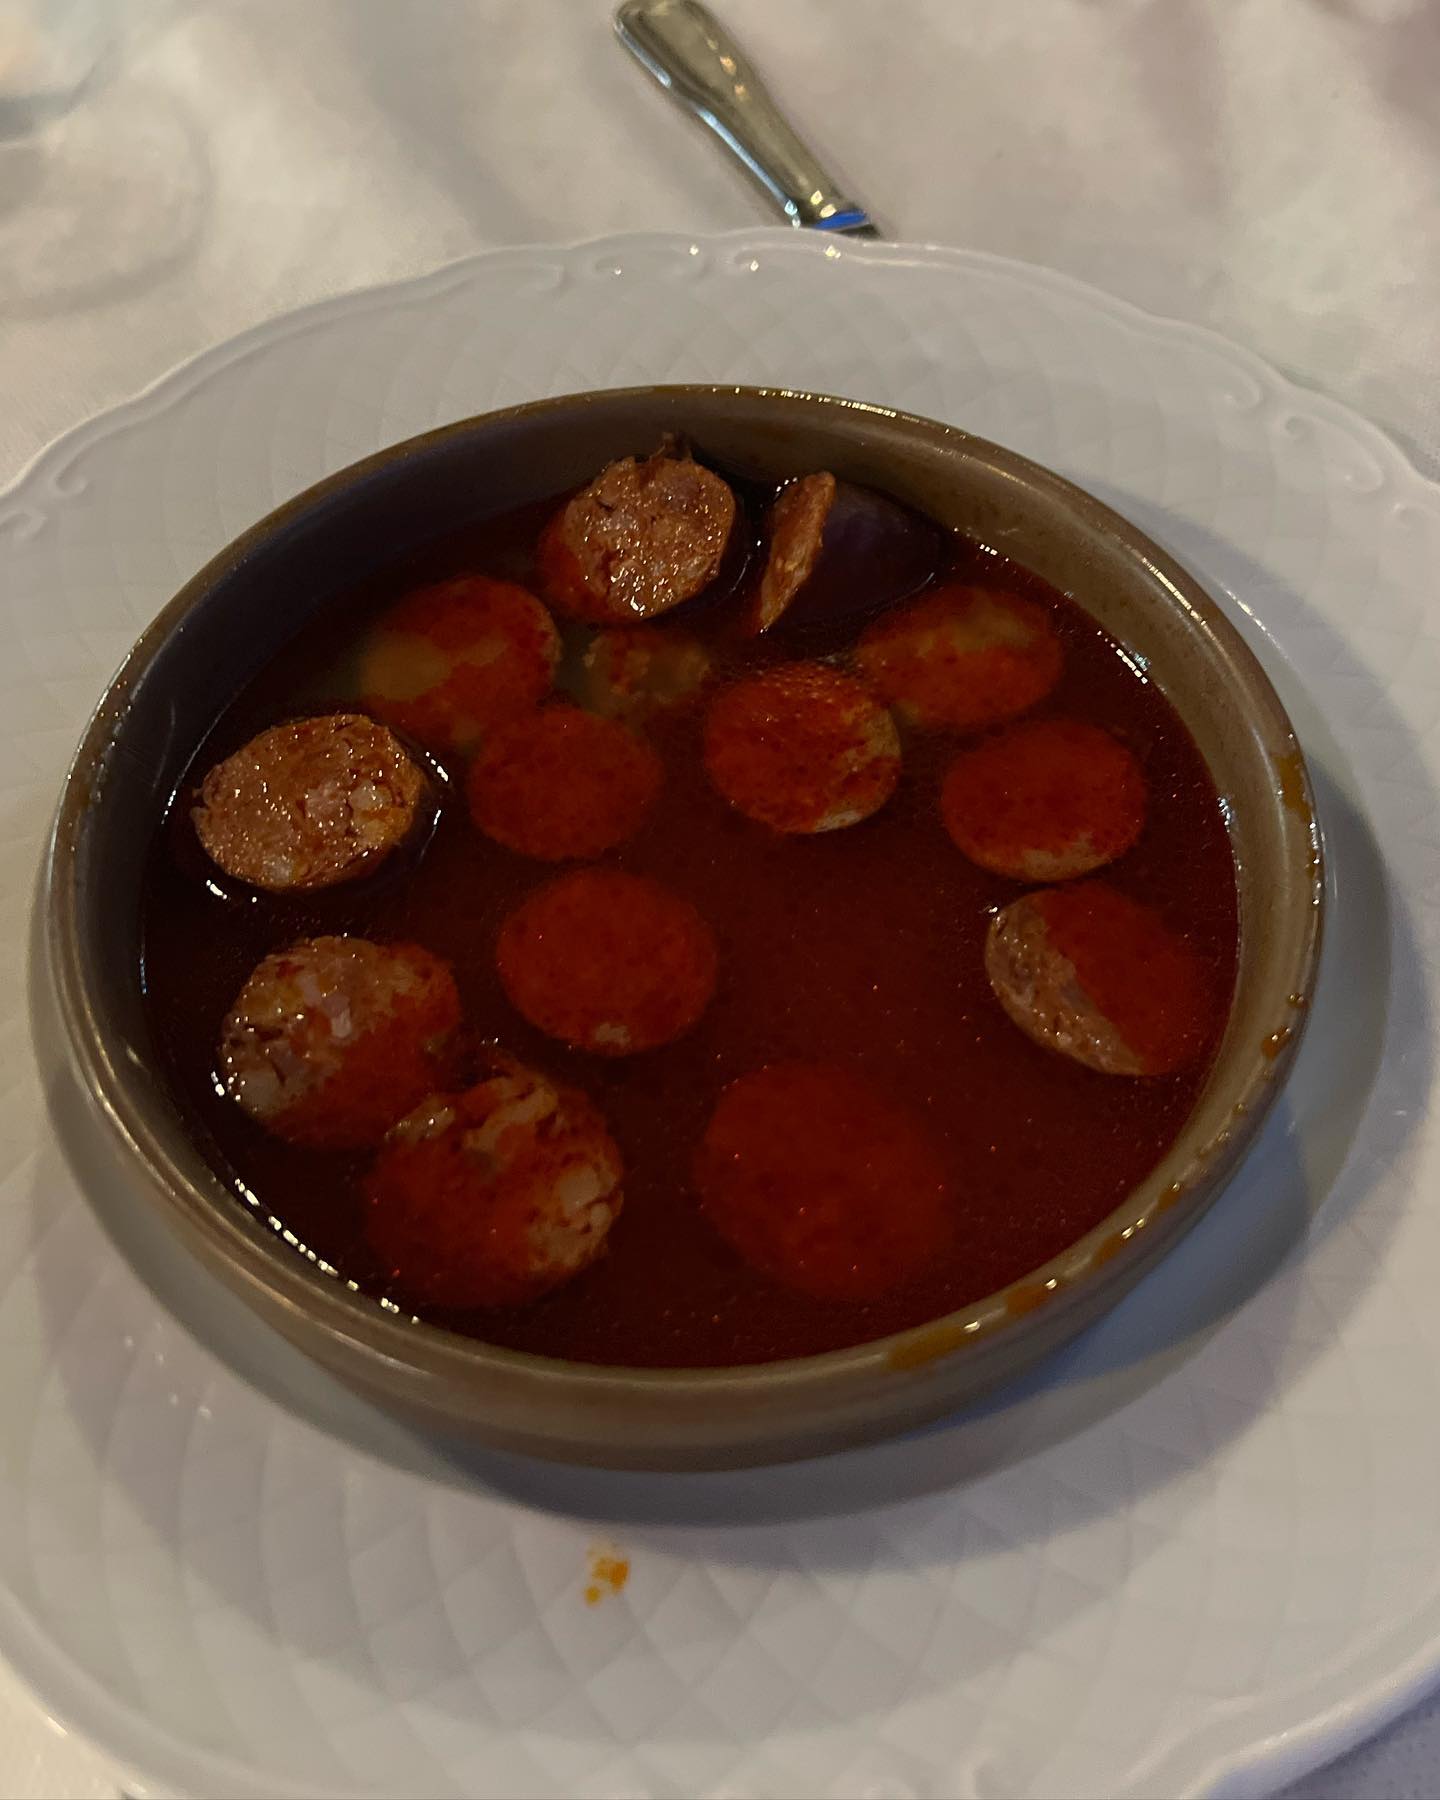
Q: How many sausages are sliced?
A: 14